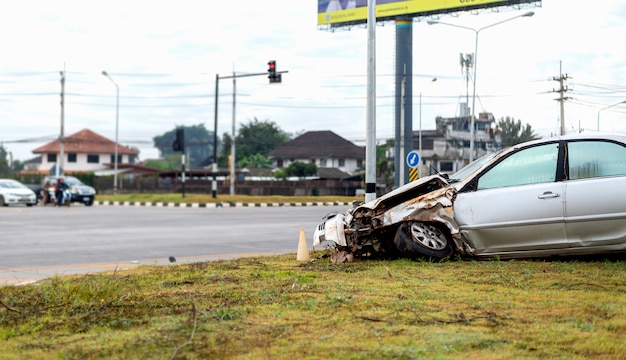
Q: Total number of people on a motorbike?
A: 2